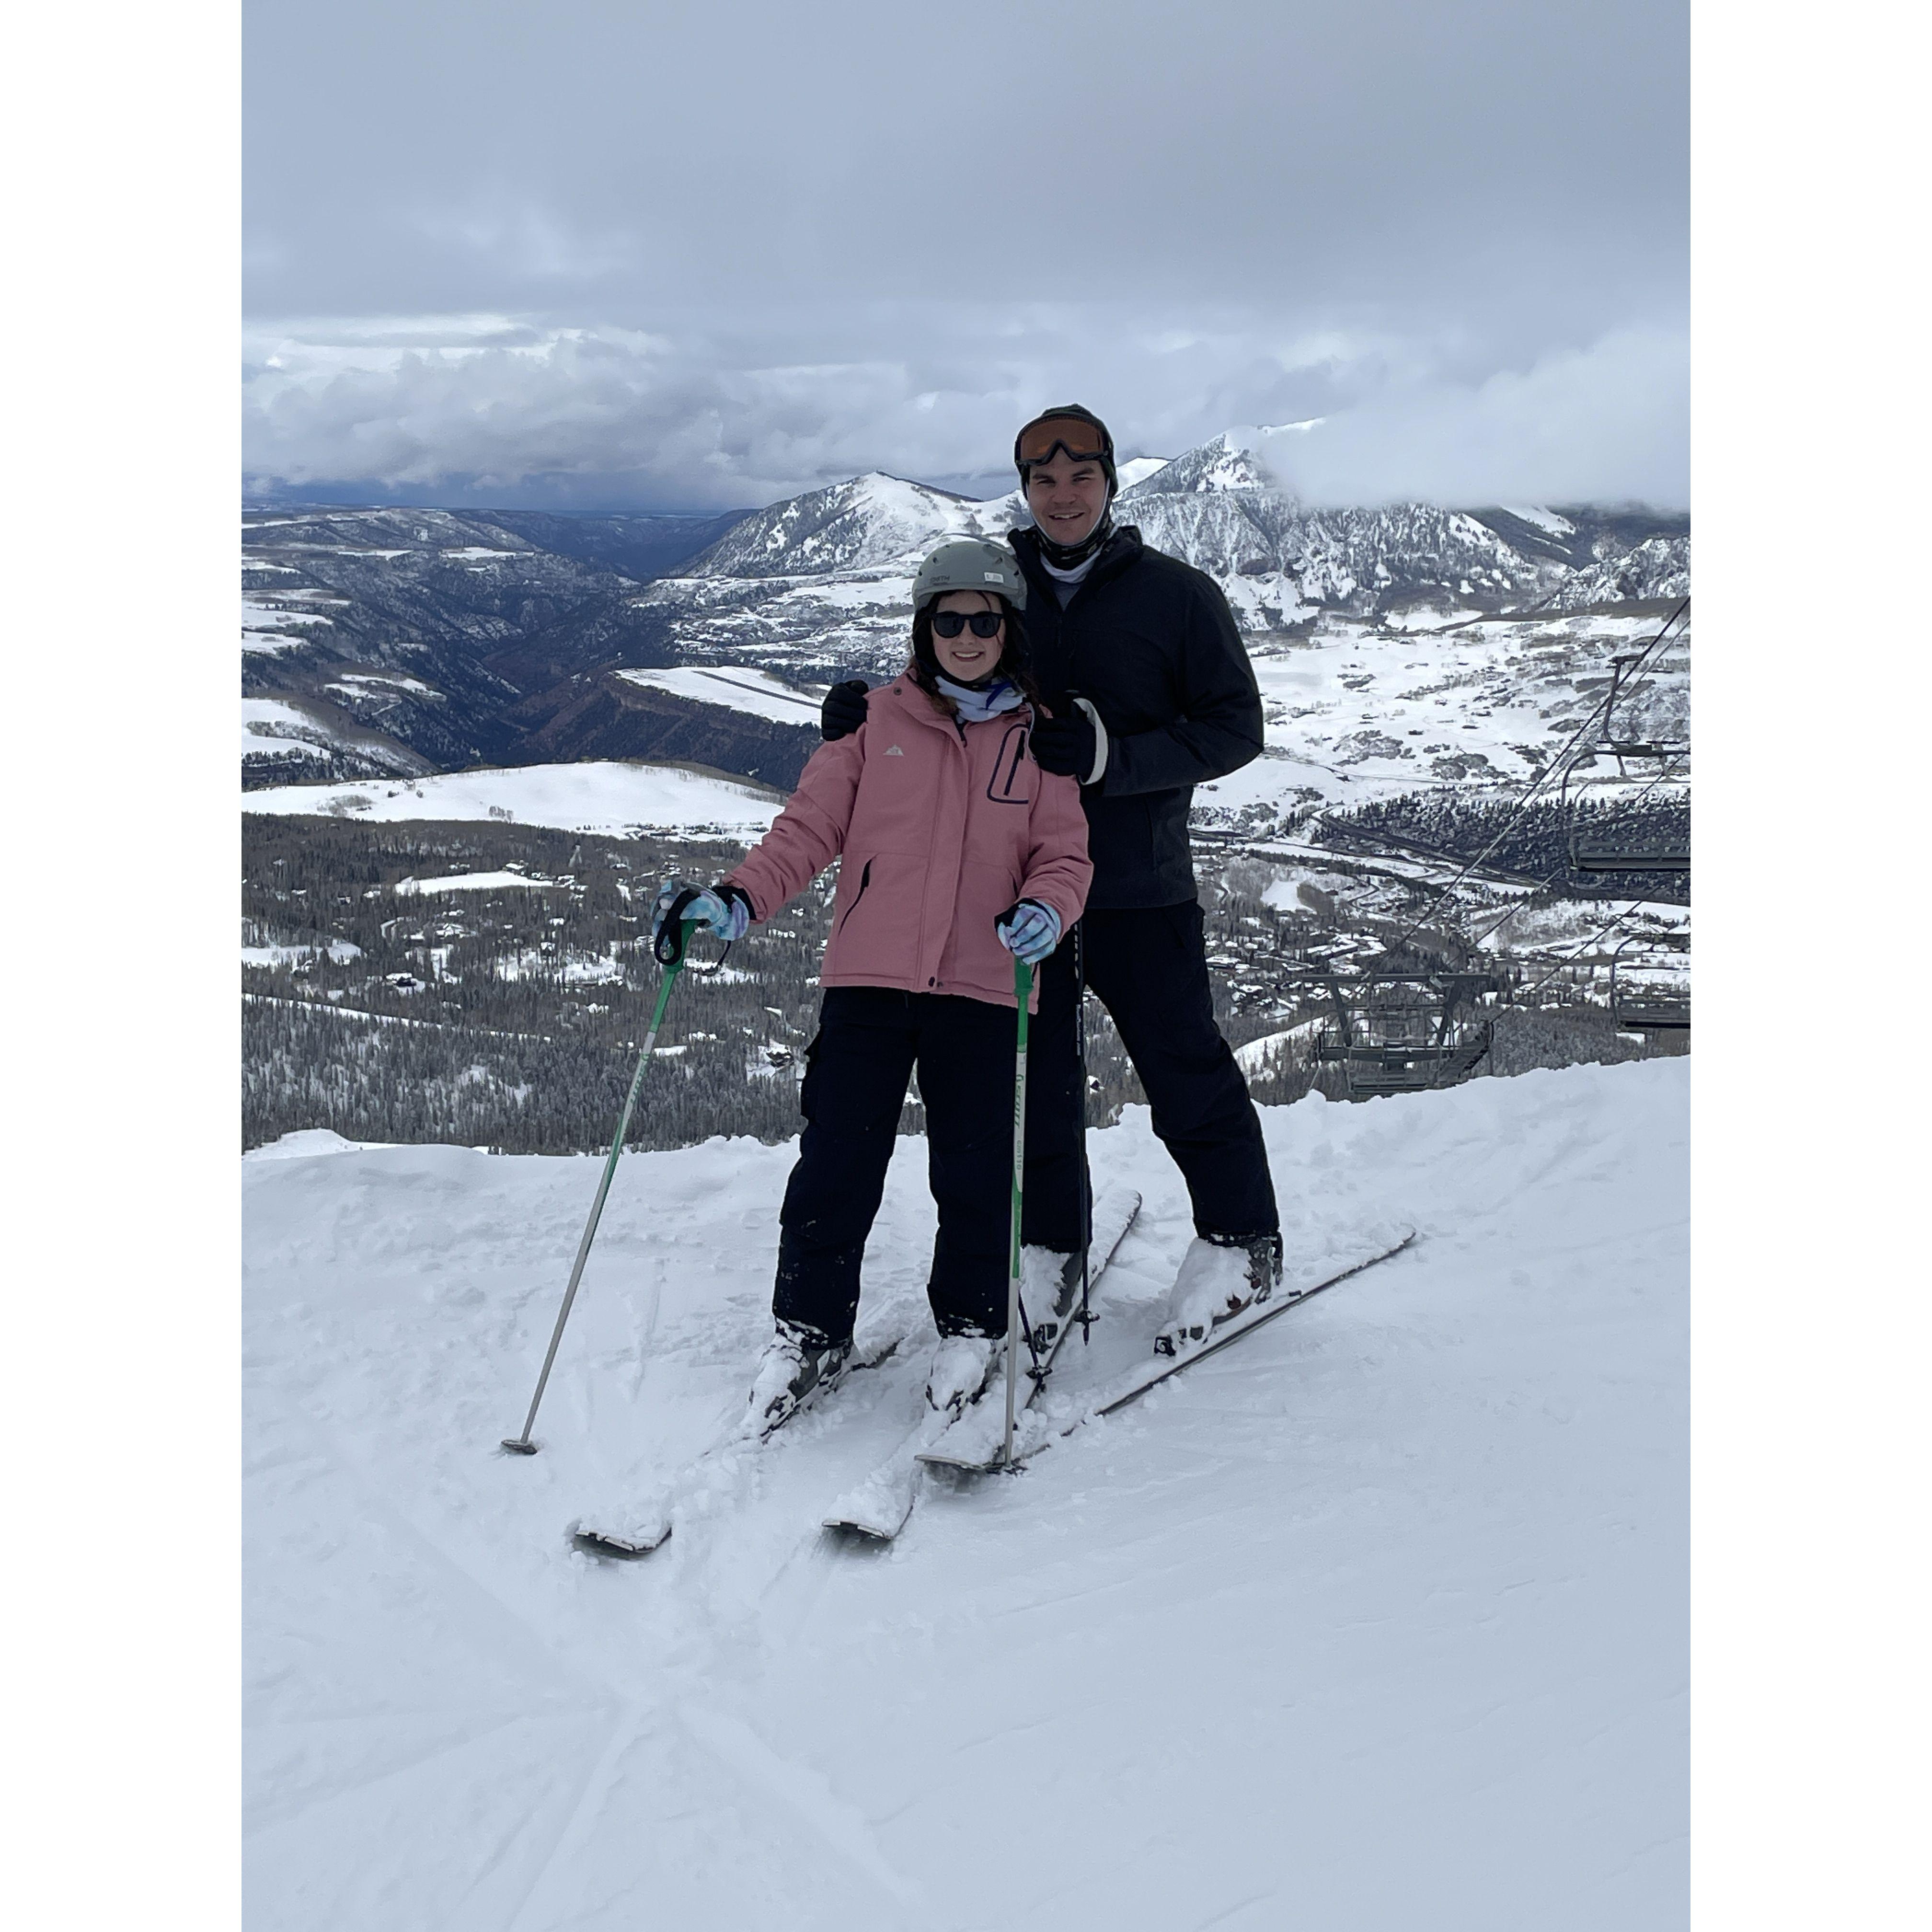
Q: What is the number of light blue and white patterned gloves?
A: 2